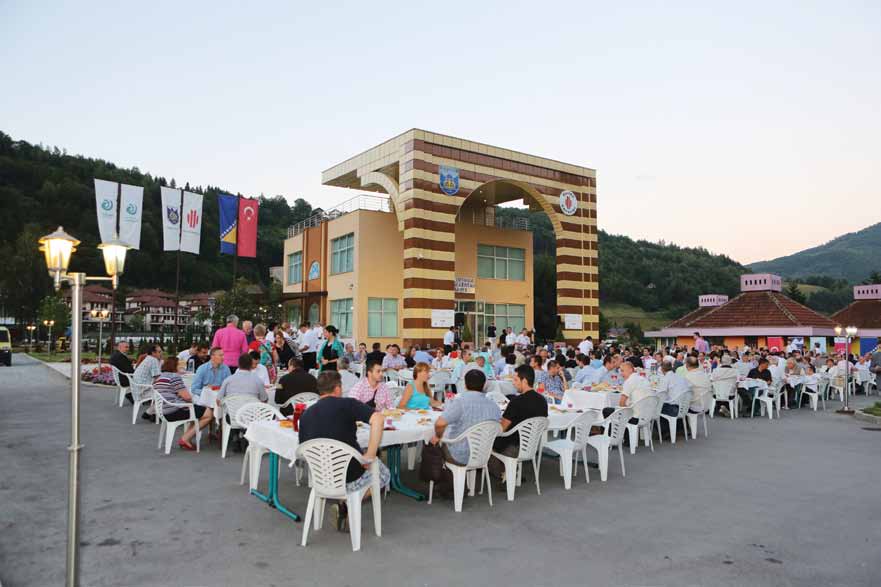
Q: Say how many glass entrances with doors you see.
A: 1